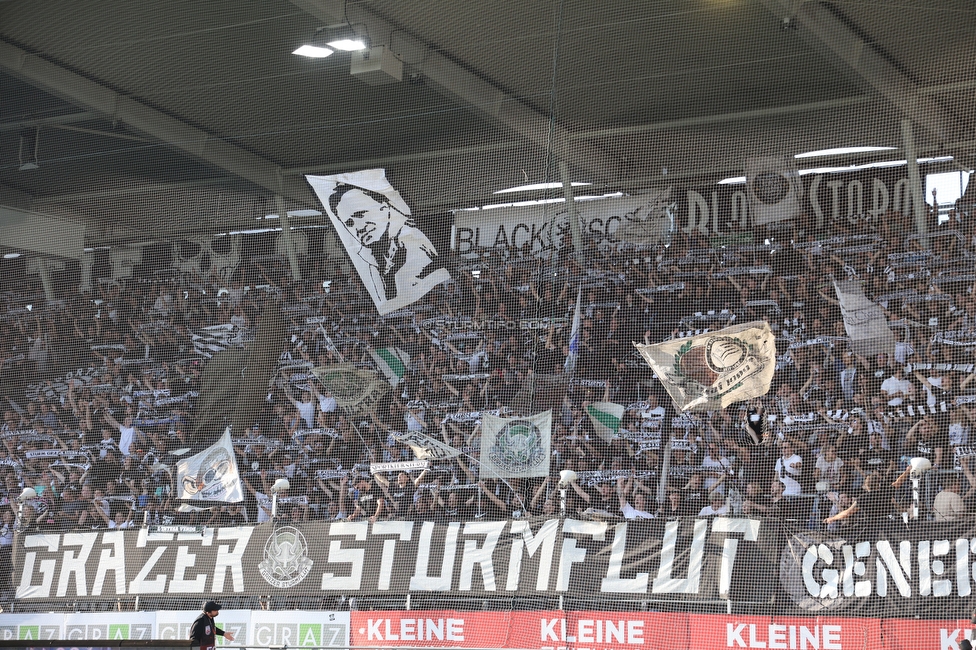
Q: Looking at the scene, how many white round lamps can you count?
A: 4